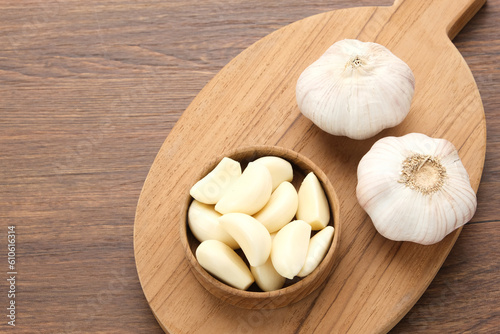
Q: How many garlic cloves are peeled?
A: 11